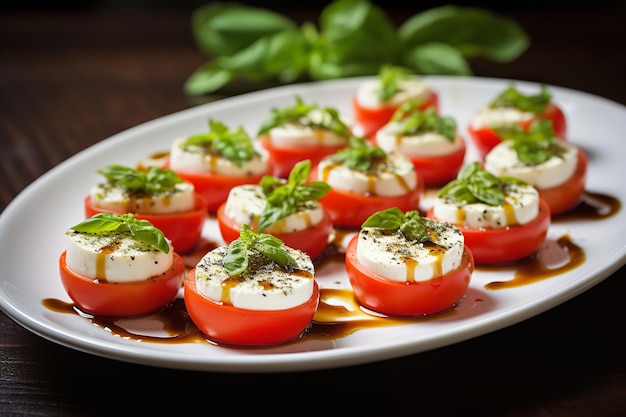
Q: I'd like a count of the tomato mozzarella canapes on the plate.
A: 13